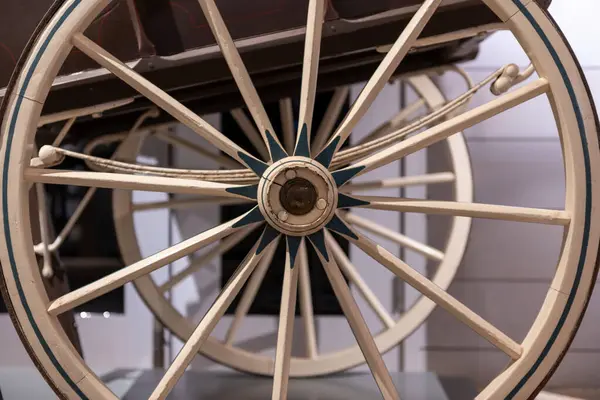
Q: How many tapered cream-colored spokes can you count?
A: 12